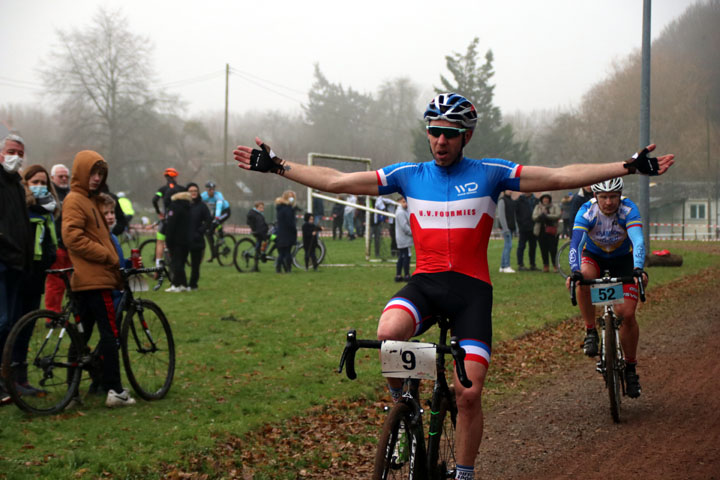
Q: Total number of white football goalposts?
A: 1